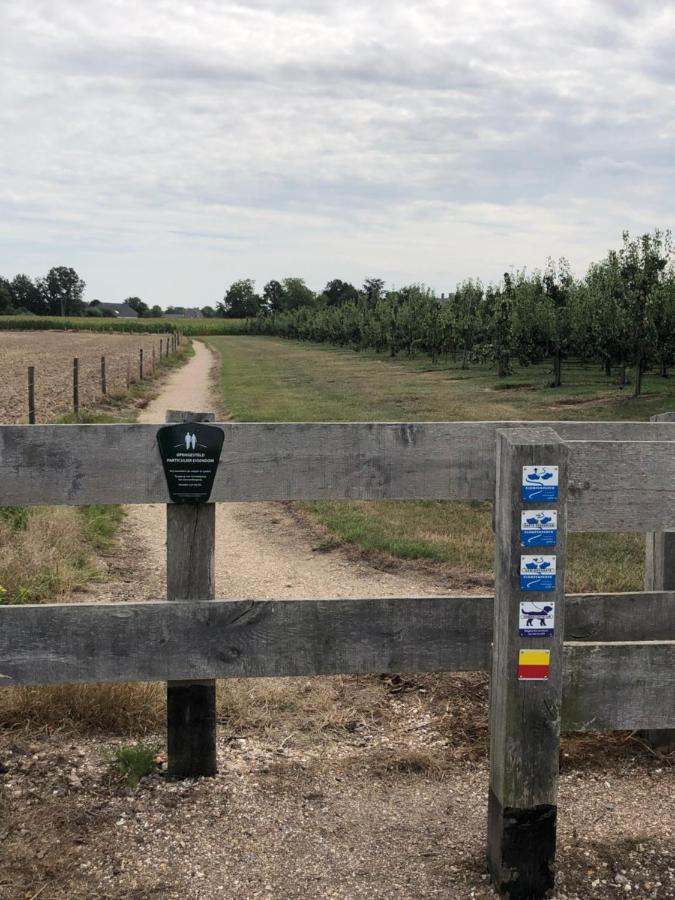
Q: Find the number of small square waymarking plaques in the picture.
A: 5